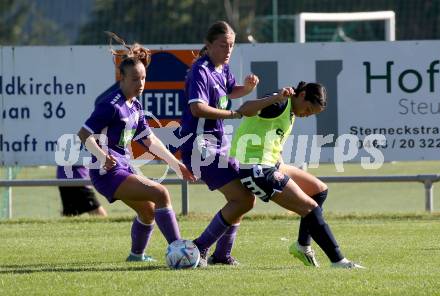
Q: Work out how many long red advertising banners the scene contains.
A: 0